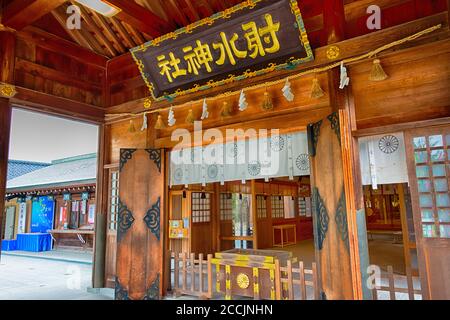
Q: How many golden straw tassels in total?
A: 7